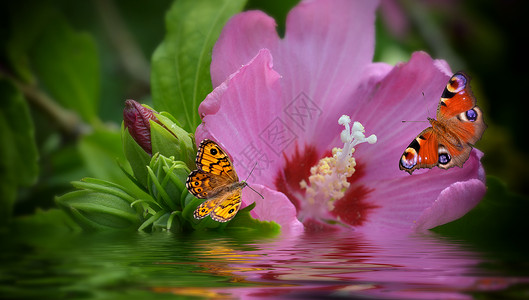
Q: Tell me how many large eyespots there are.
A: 4